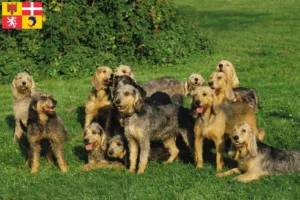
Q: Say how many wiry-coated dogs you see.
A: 13